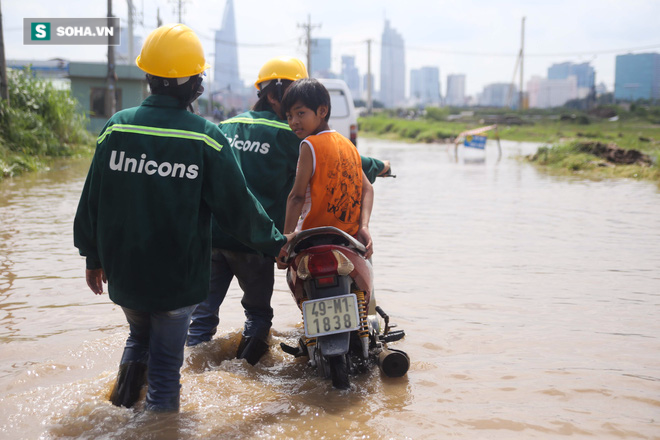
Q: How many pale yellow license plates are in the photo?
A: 1